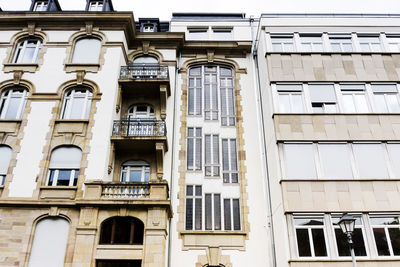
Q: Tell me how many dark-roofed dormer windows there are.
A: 3